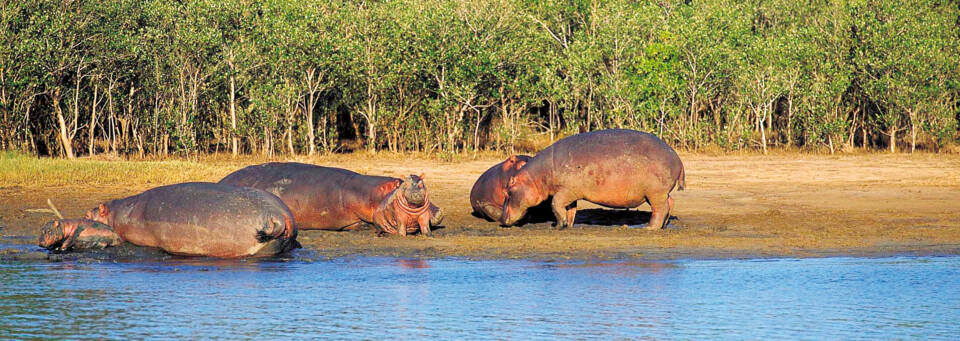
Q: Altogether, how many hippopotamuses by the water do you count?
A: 6